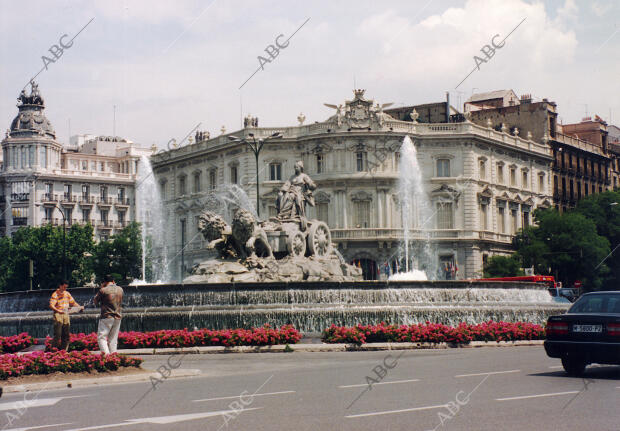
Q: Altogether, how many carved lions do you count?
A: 2